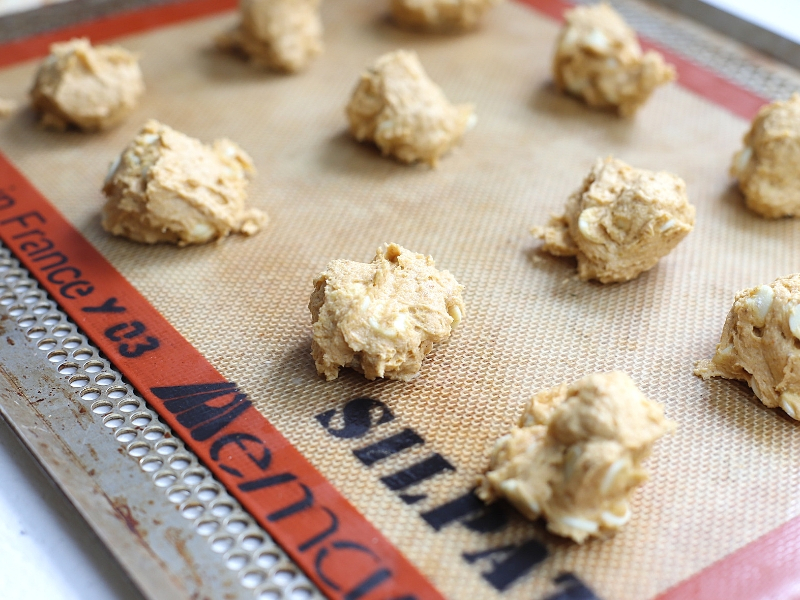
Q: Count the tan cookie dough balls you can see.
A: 11